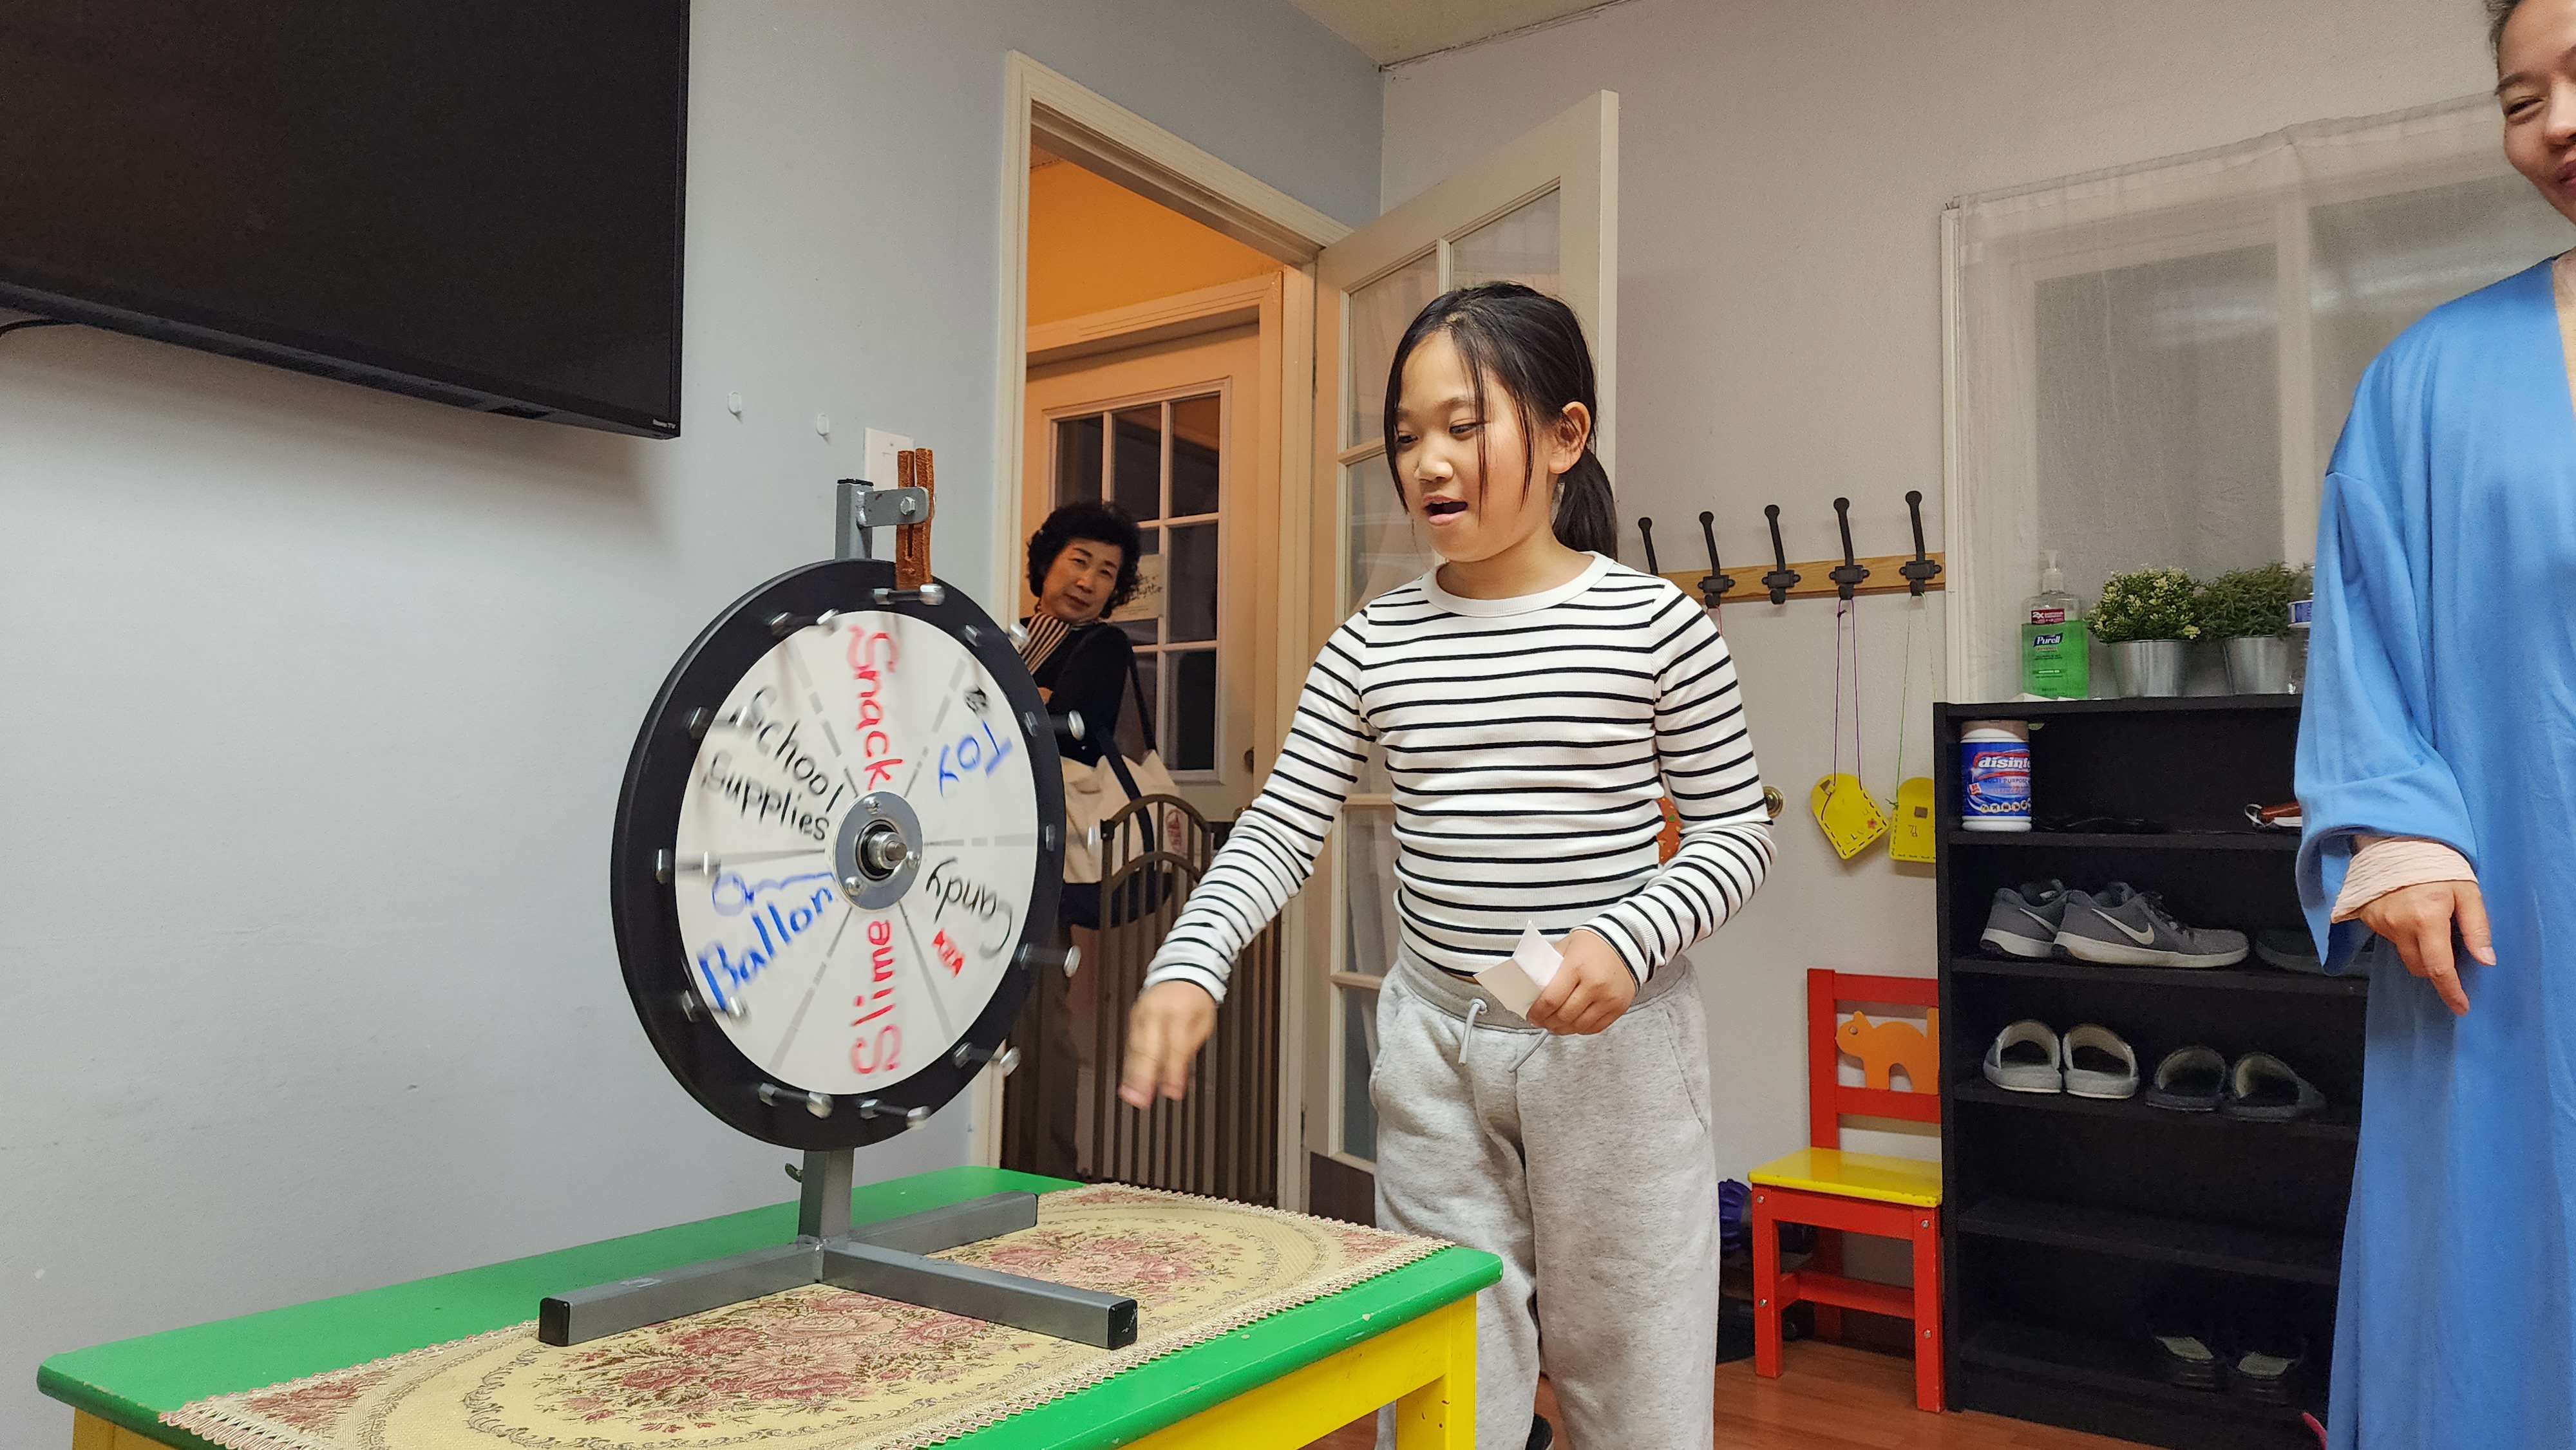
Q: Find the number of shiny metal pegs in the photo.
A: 12